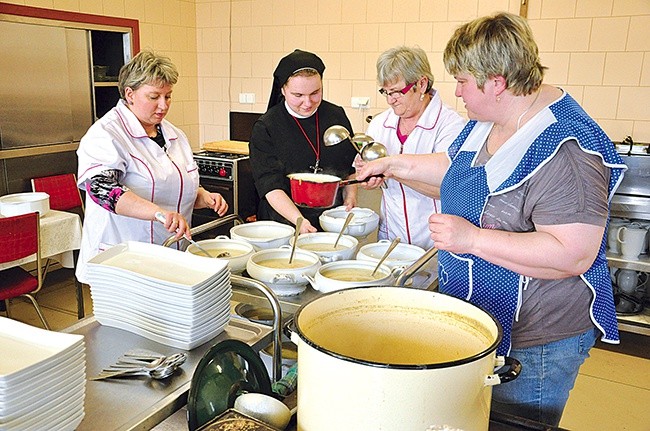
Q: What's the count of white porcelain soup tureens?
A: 7